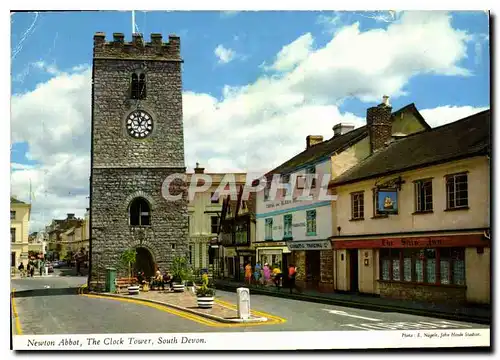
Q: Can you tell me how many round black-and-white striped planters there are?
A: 3